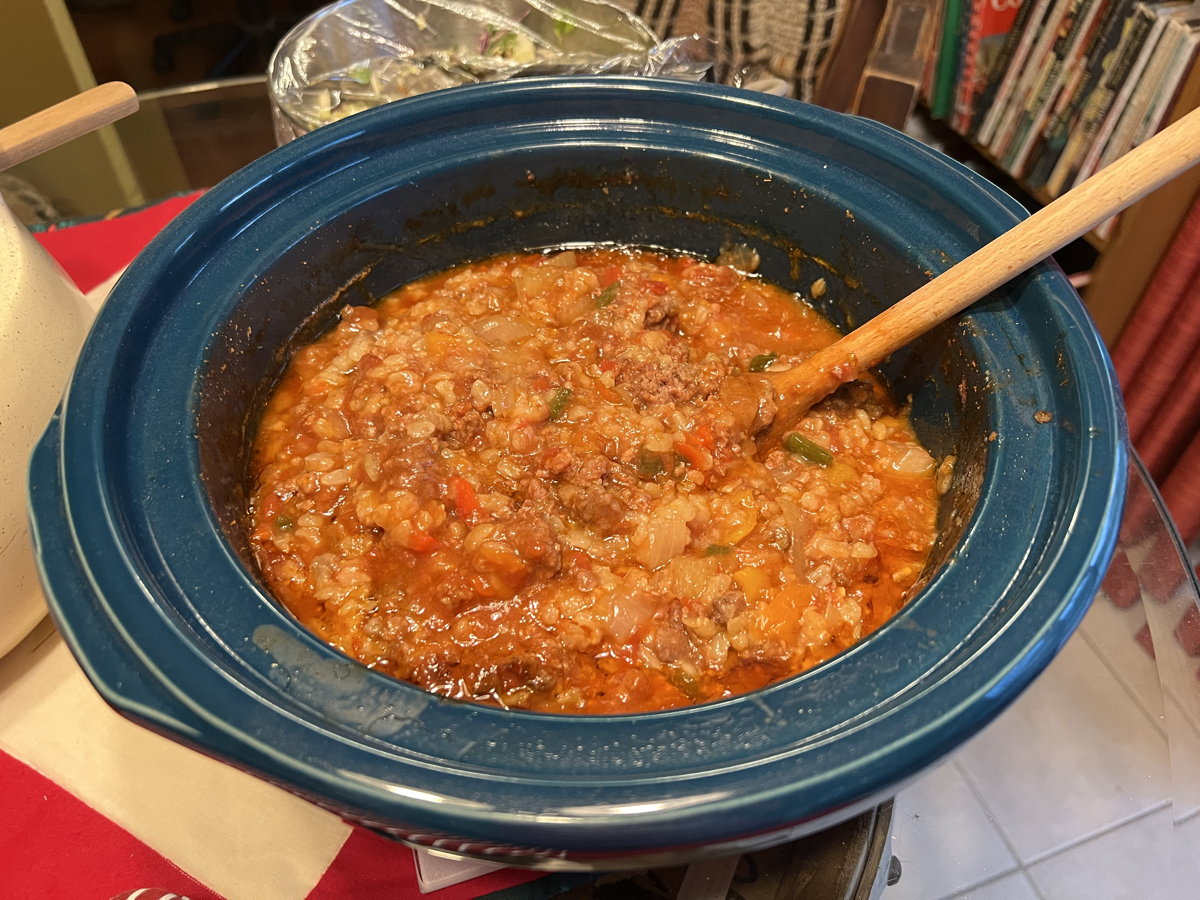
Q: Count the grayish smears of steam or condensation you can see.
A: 1